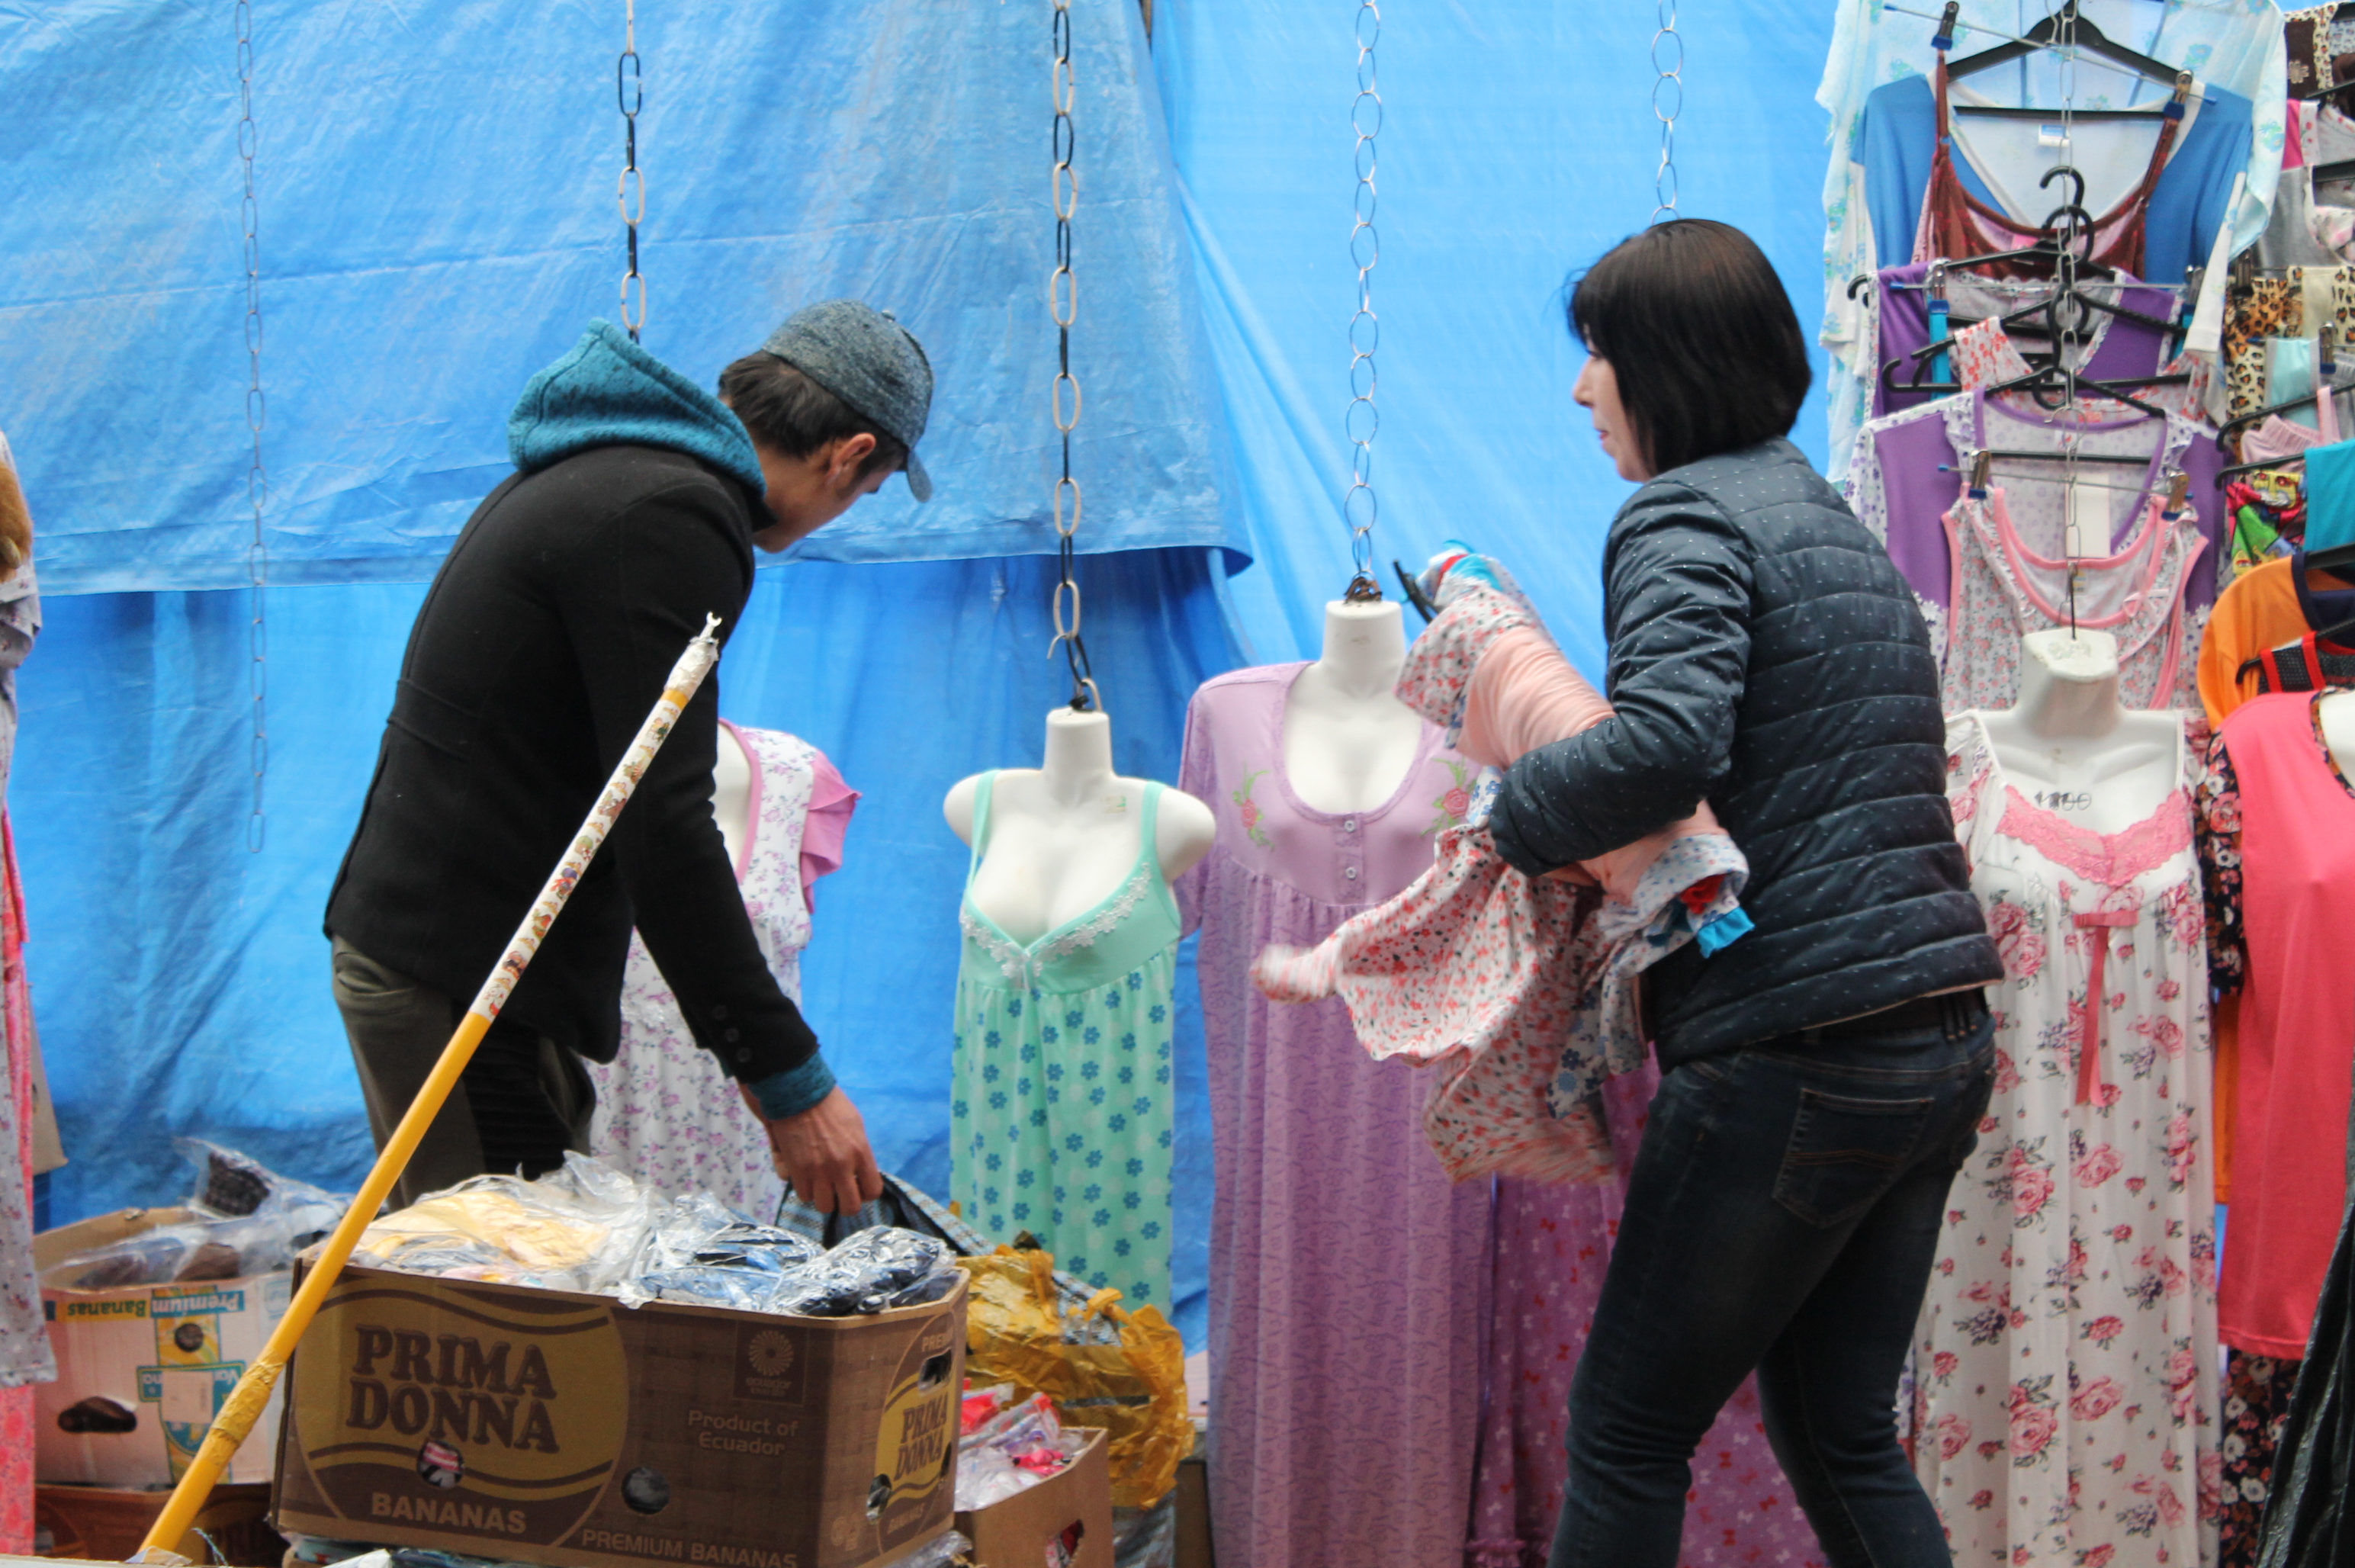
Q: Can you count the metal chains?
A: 6